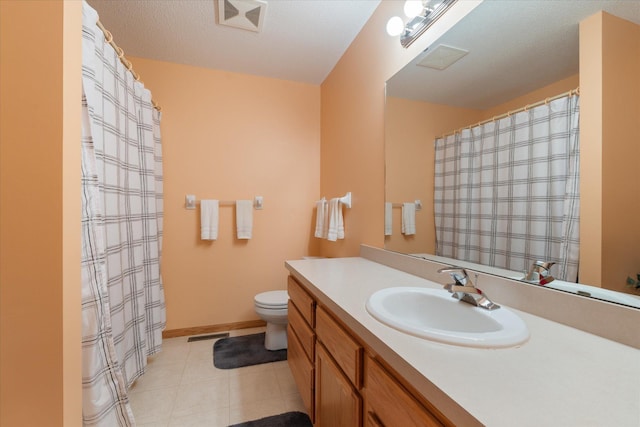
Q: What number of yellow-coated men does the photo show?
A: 0